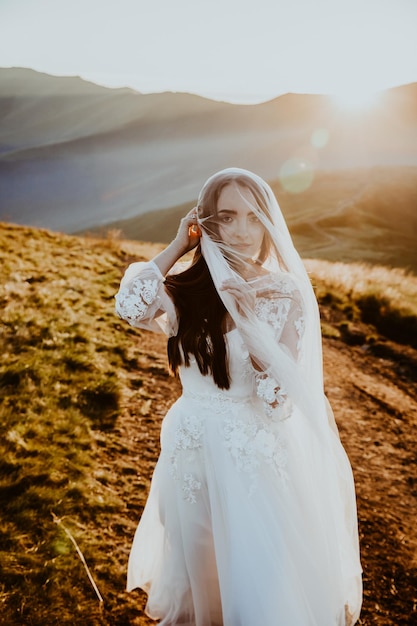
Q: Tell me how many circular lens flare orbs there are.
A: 2